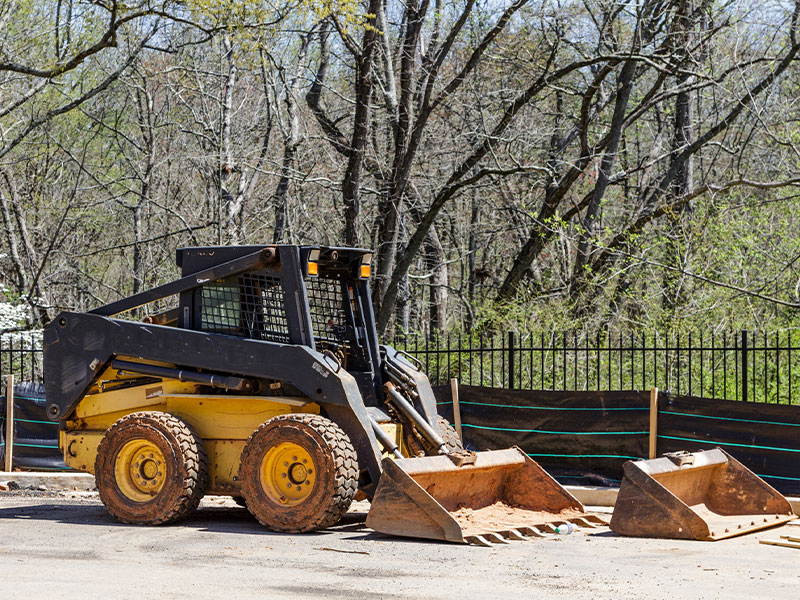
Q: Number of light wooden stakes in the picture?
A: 3